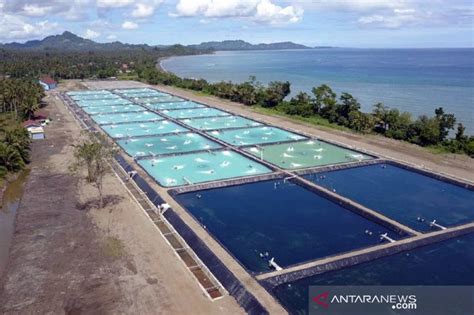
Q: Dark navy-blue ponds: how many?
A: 3